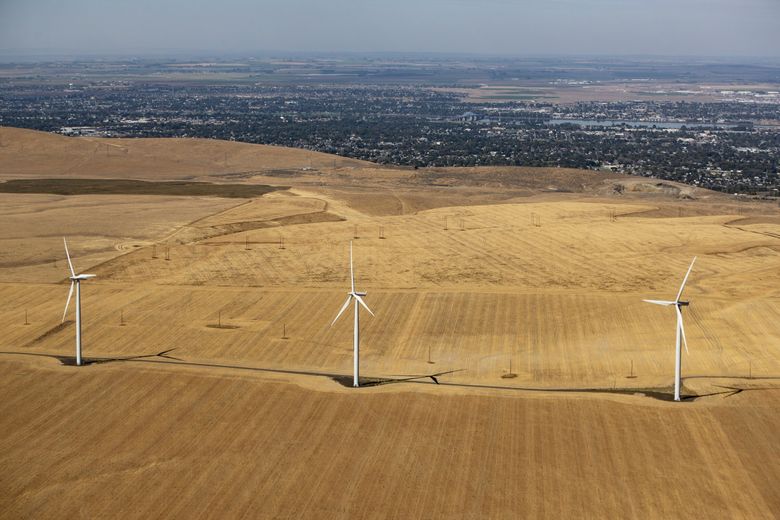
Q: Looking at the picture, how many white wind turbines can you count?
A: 3